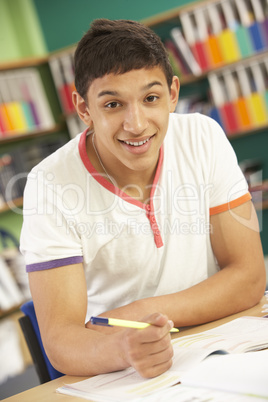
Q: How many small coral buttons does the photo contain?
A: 3